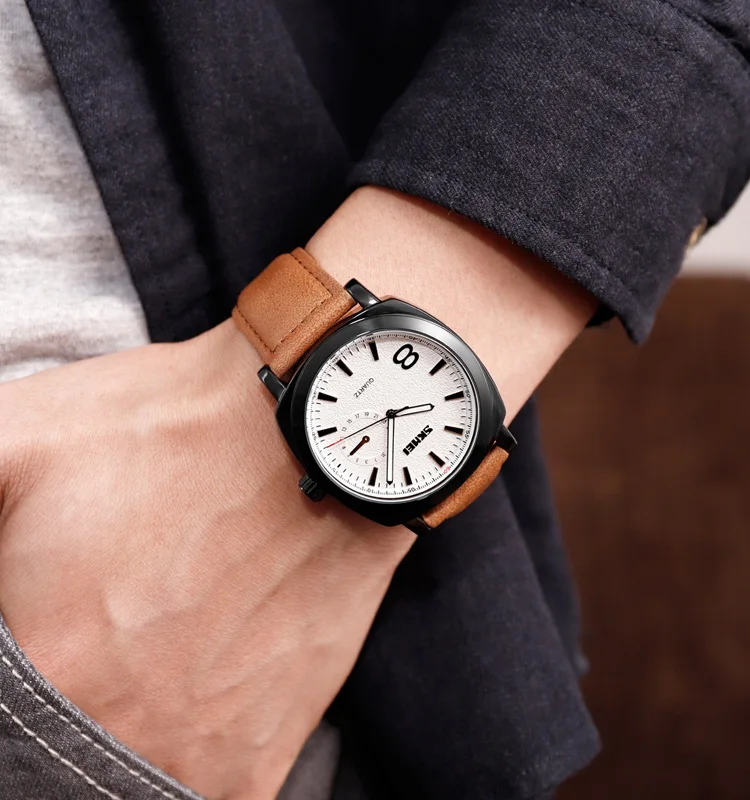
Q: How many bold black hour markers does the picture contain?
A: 10